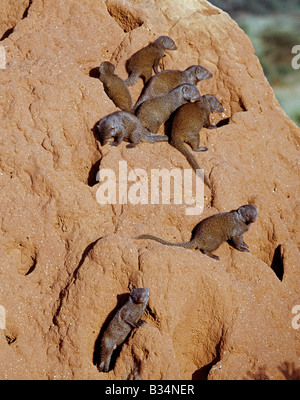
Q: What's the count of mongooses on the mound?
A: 8